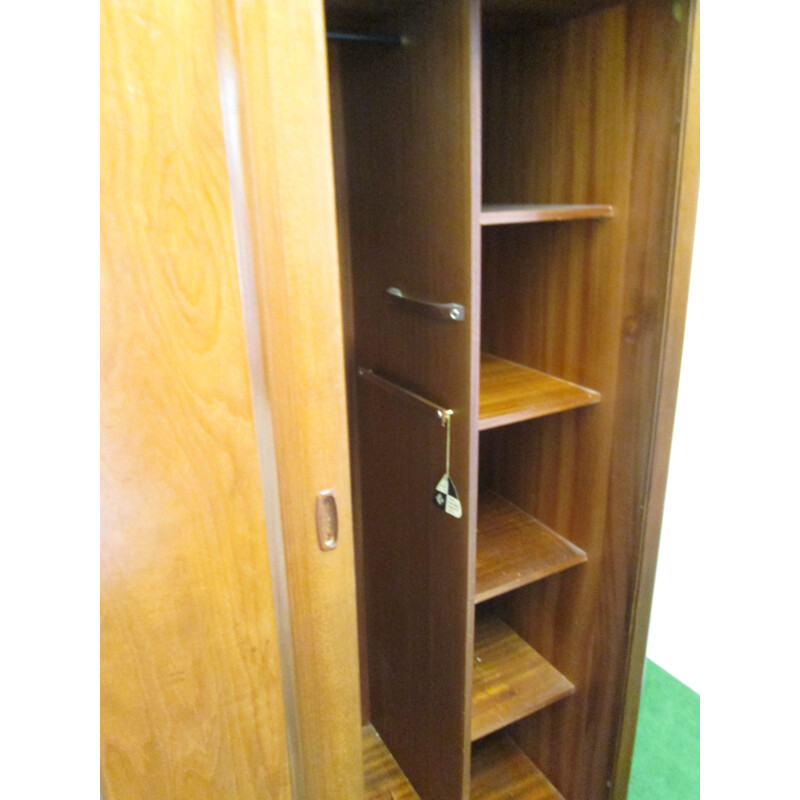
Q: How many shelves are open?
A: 5